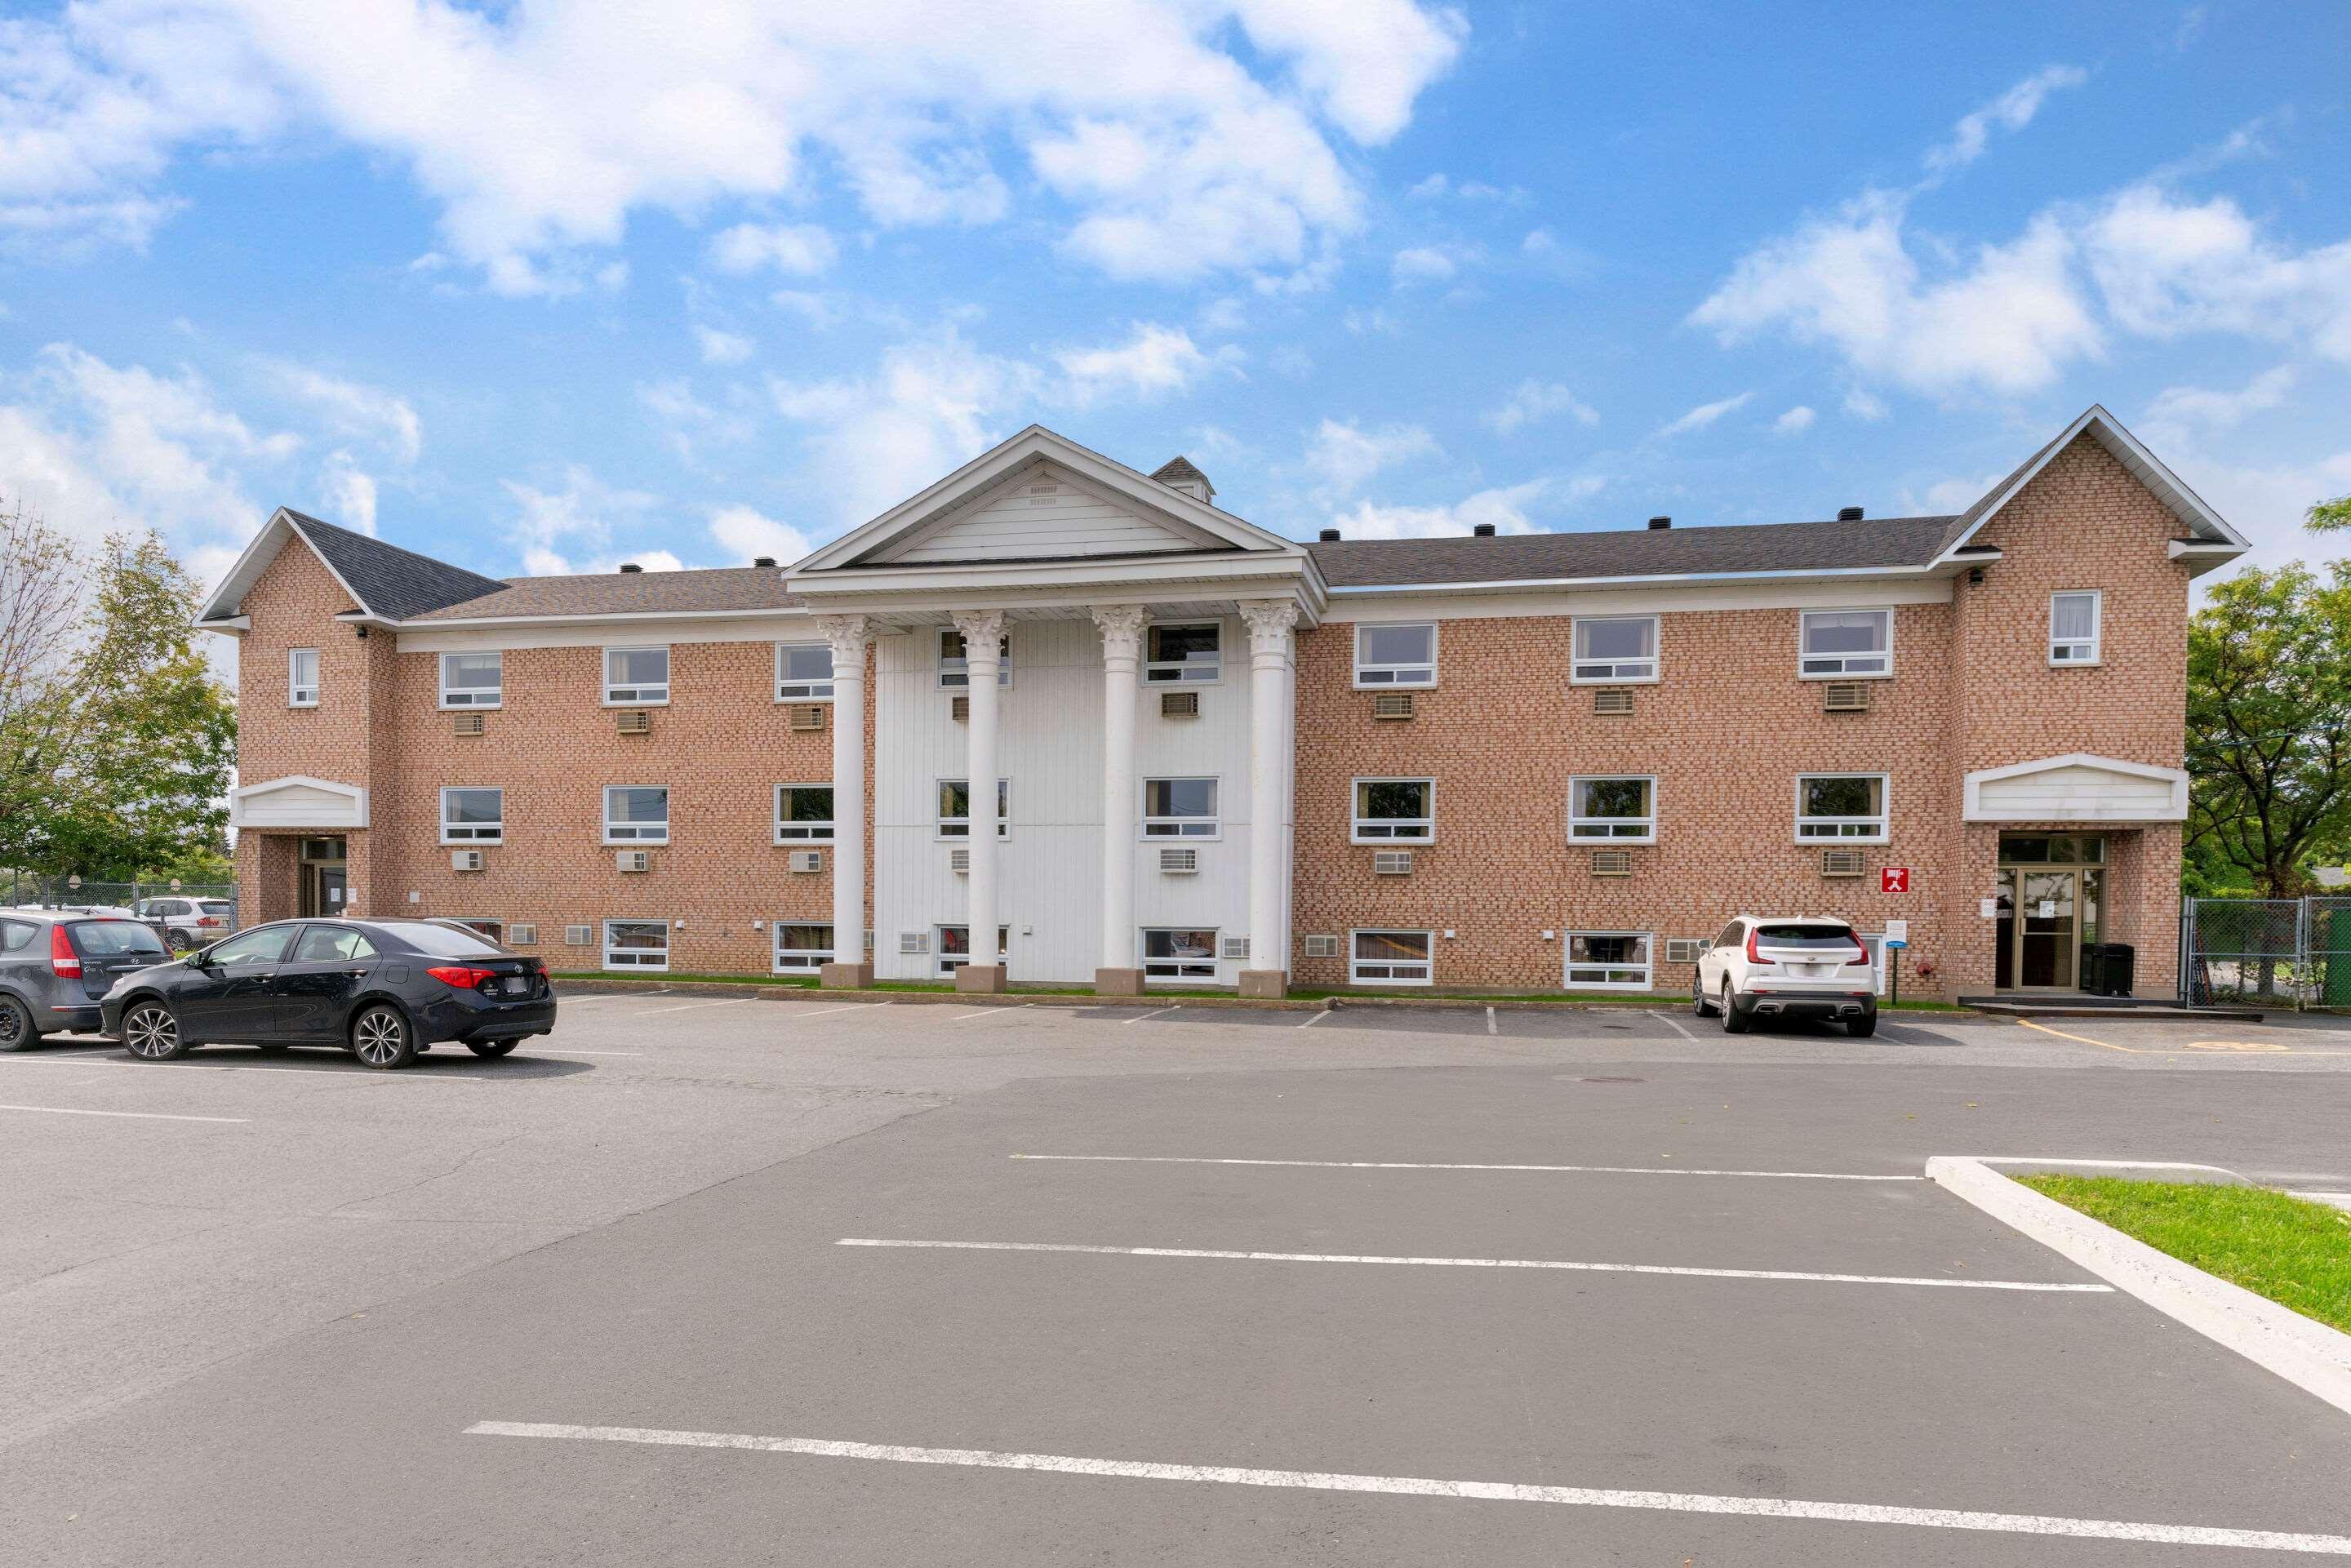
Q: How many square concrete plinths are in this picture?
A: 4